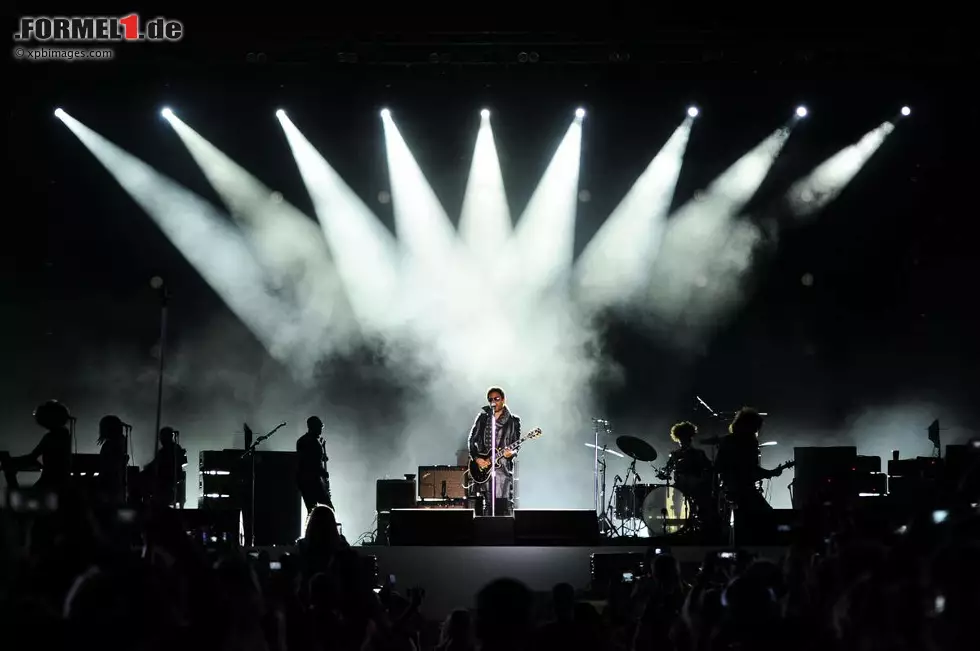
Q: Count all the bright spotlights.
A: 9